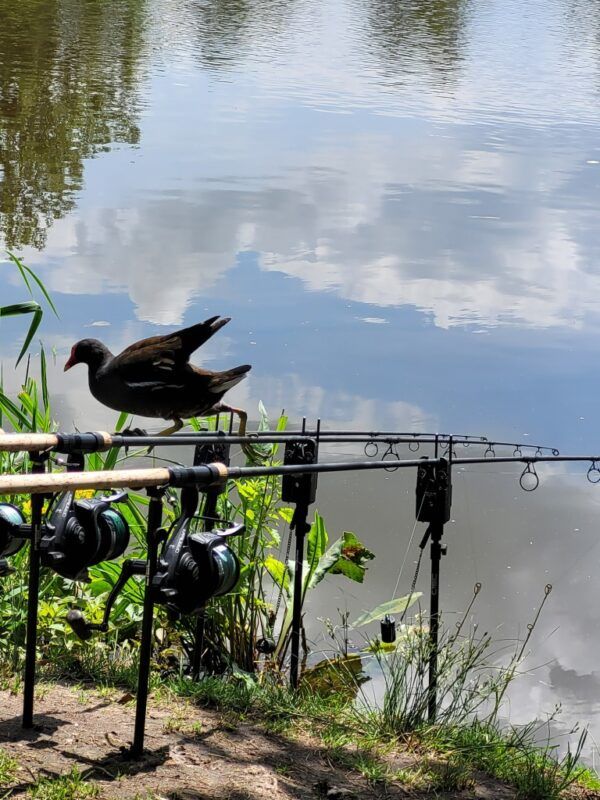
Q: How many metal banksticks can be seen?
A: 5